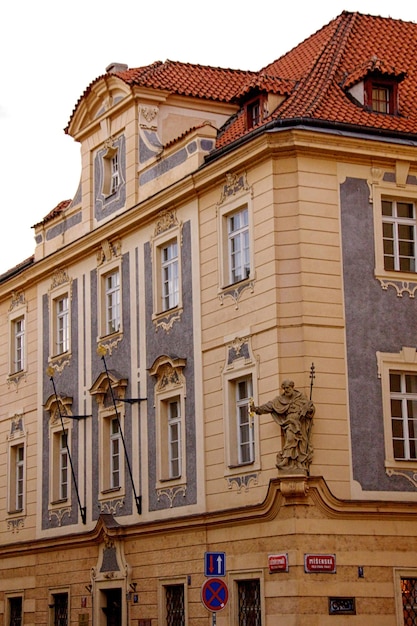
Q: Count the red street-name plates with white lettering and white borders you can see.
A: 2